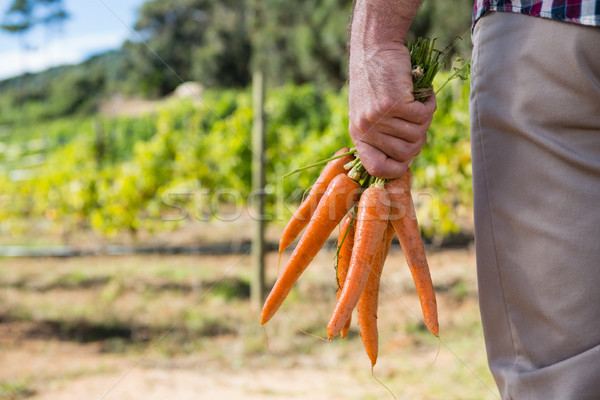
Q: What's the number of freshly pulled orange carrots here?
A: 6